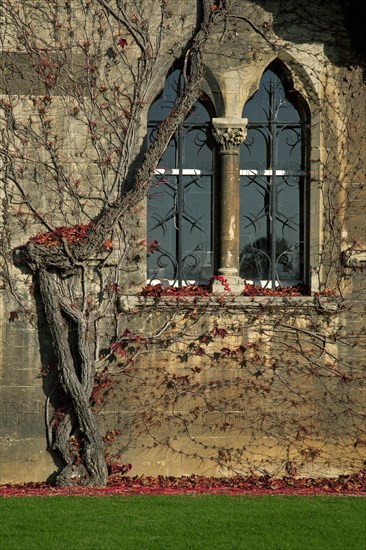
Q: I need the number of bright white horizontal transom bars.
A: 2